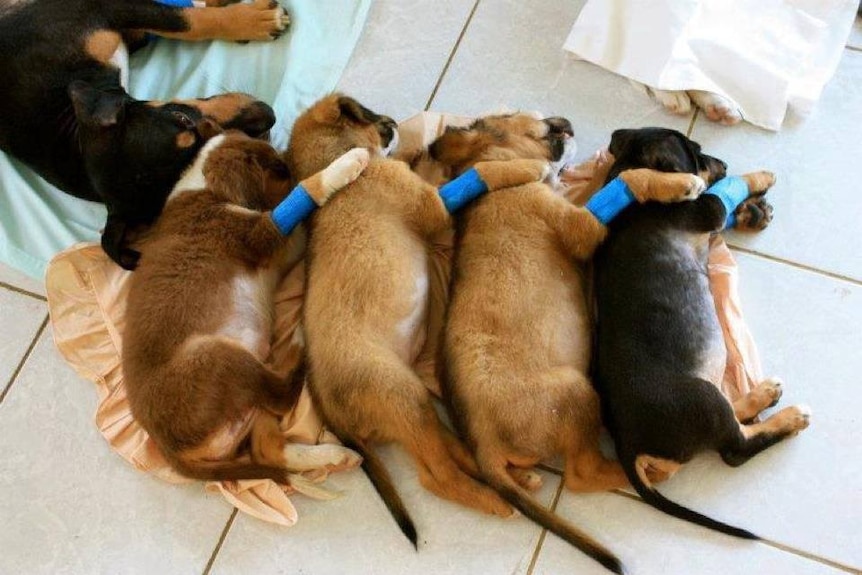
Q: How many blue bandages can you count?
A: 5